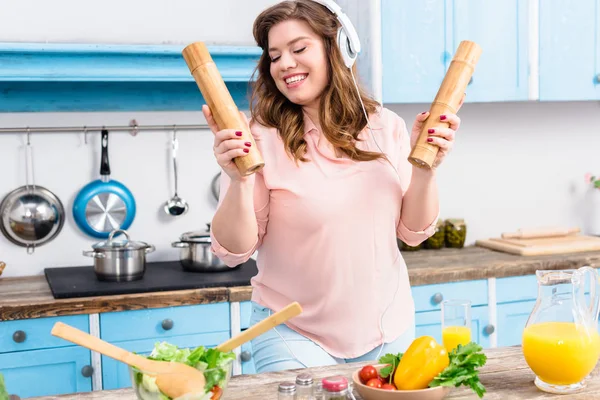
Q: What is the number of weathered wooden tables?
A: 1